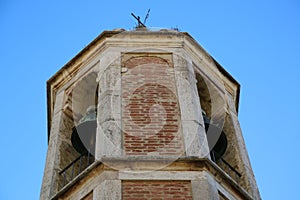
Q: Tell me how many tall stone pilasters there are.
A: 4